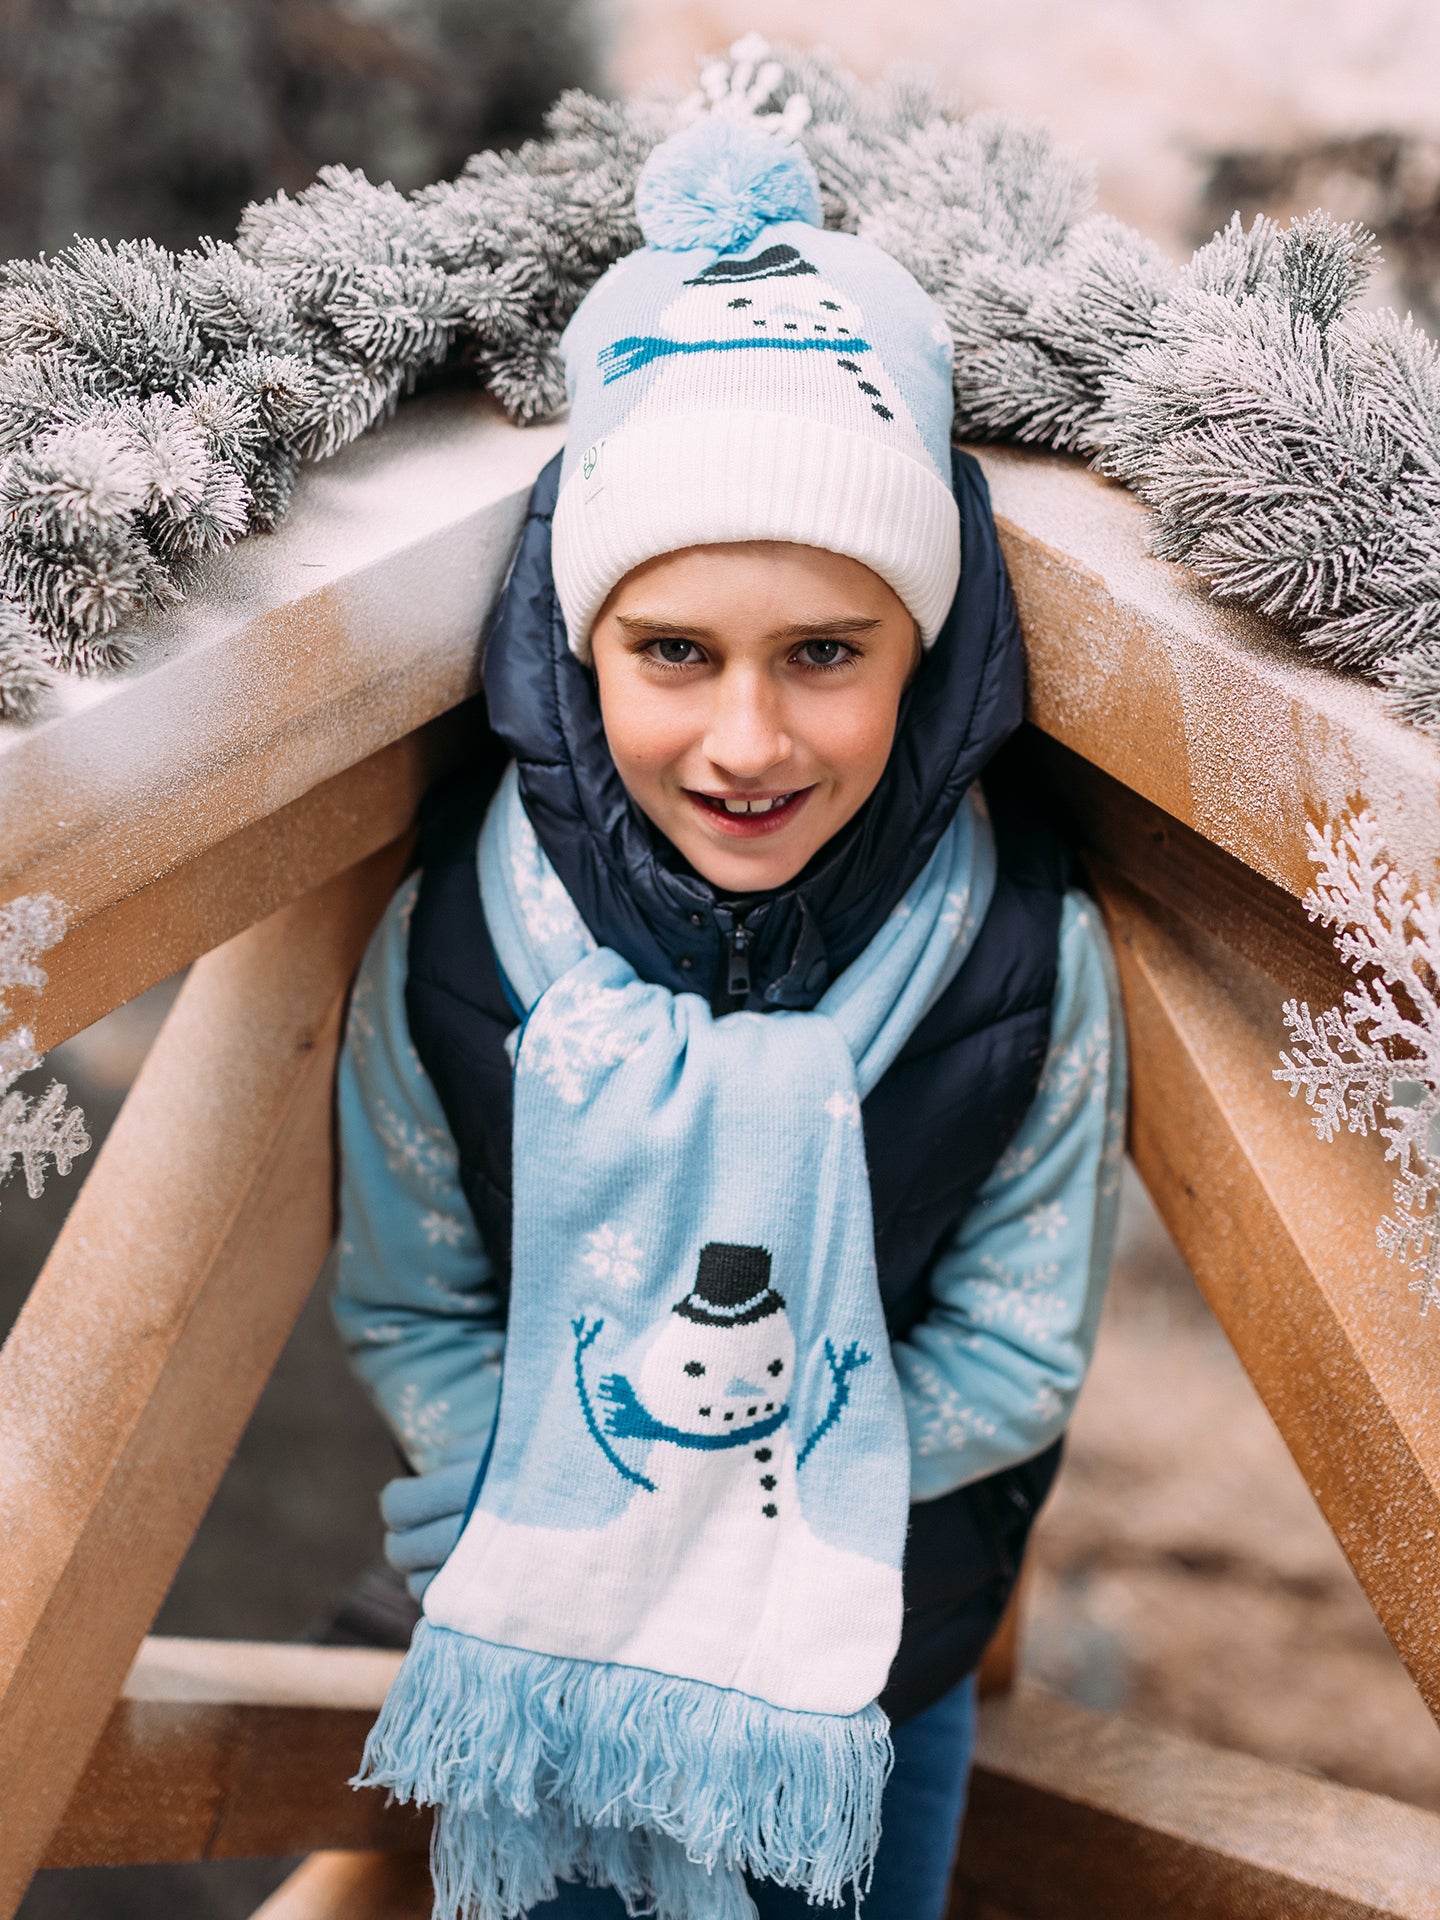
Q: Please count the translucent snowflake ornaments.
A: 2